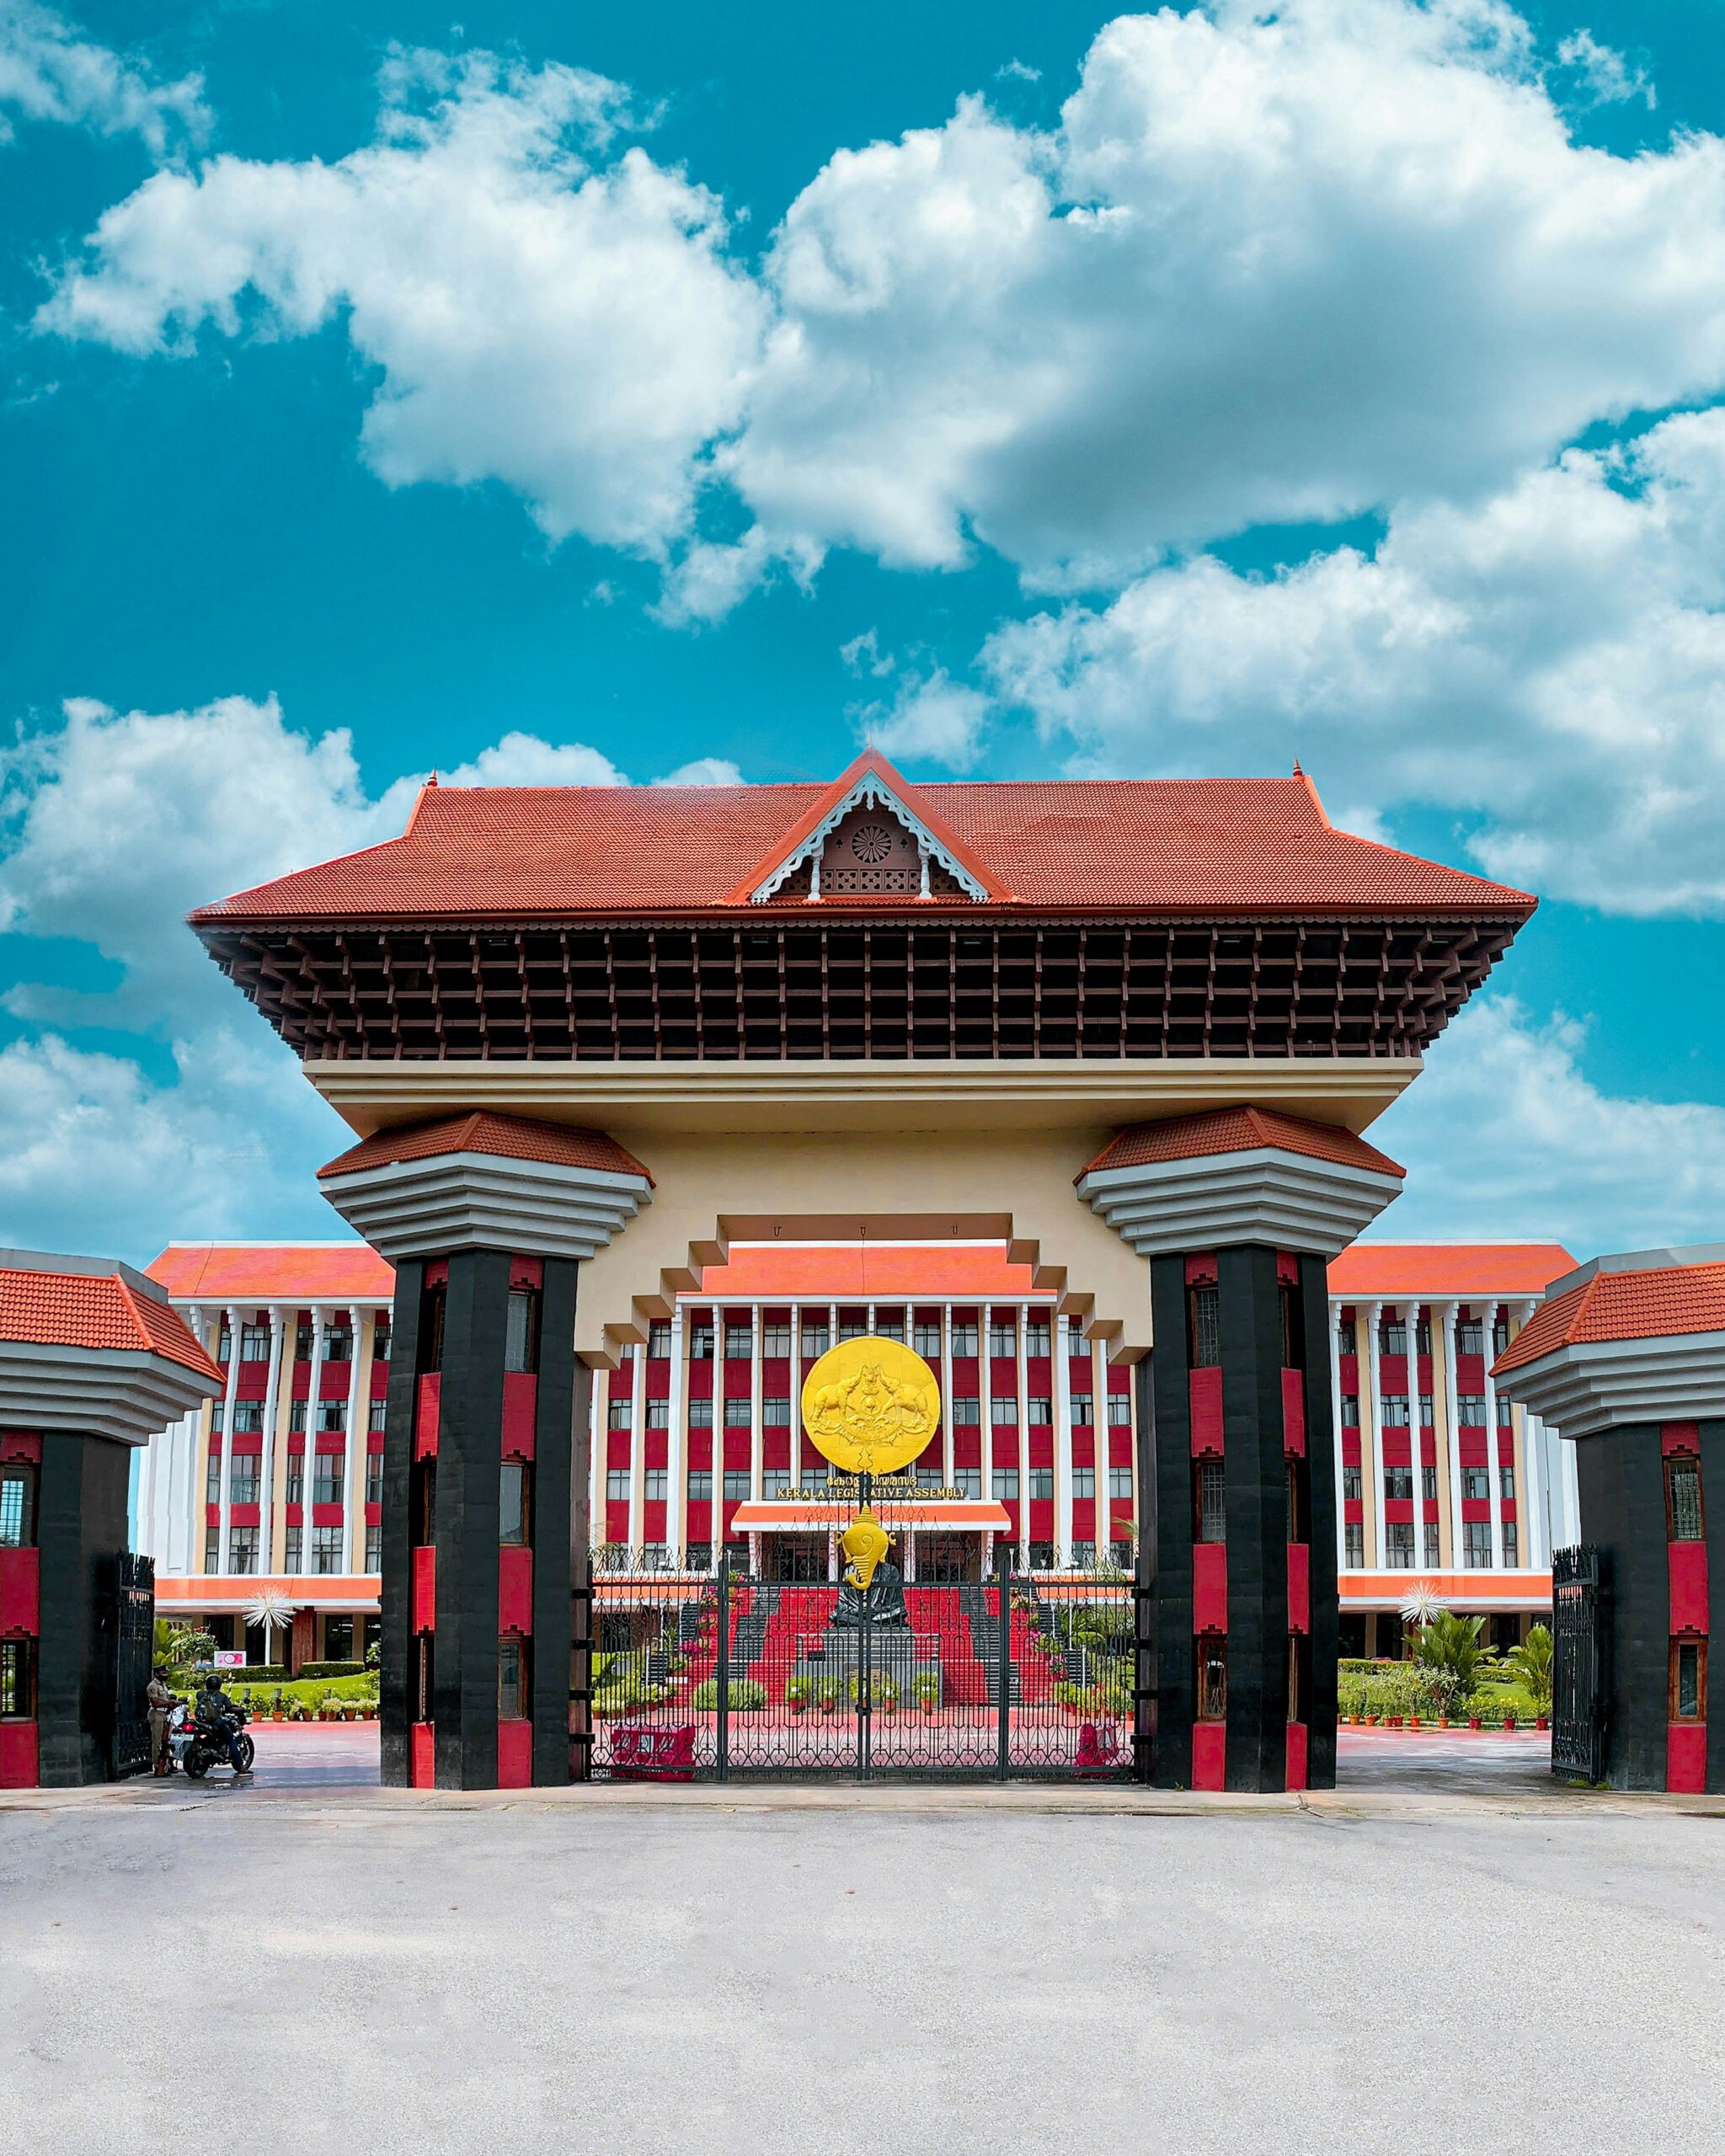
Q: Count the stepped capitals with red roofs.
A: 4